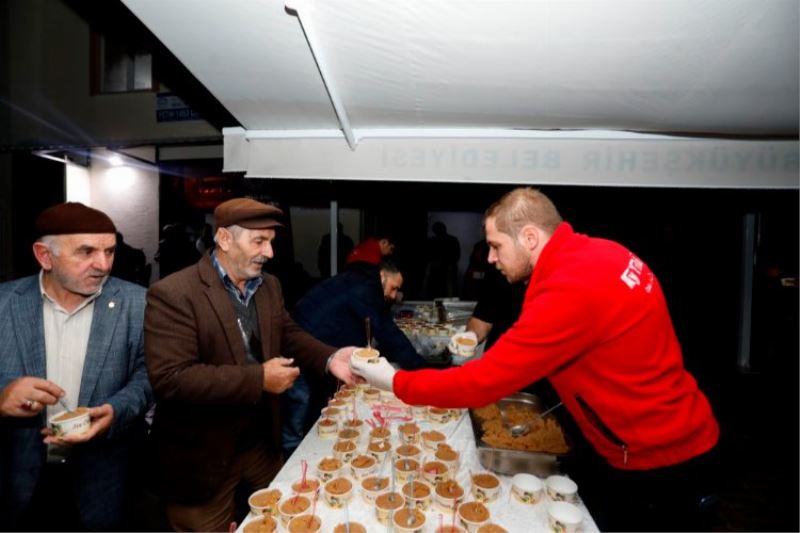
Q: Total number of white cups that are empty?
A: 3